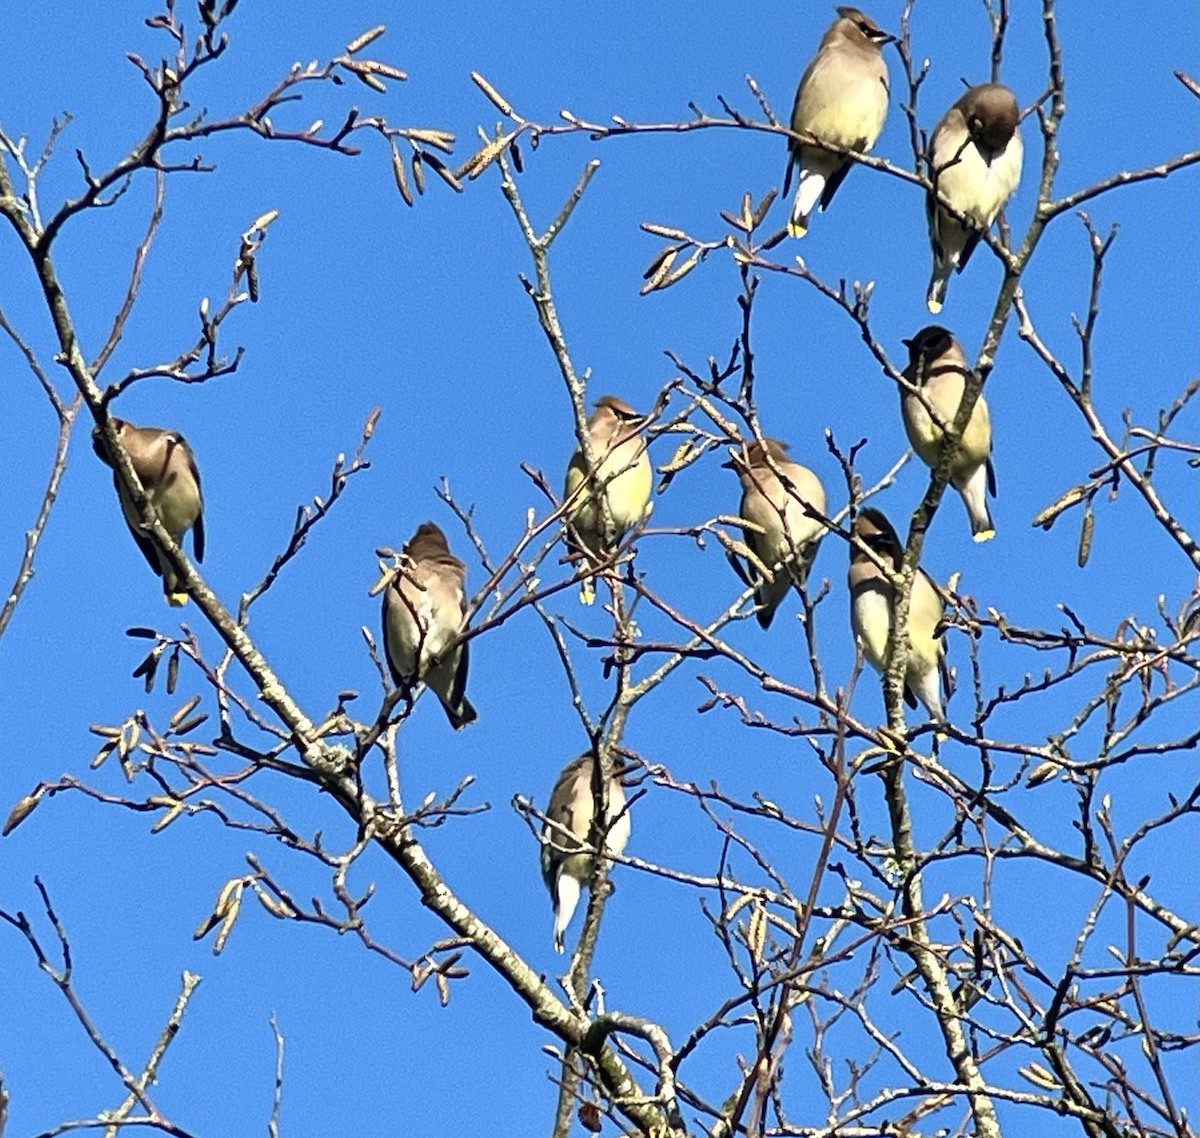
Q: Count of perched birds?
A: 9